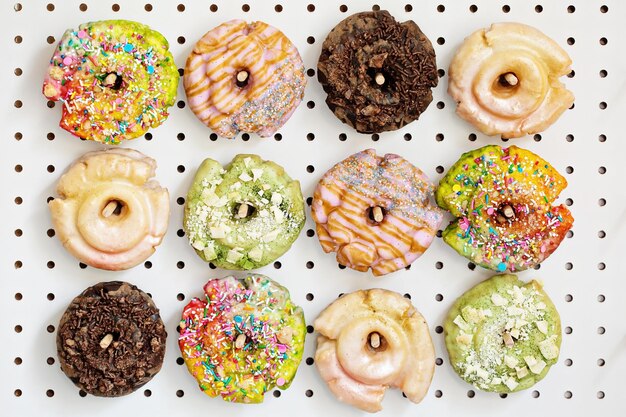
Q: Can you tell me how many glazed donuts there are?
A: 3